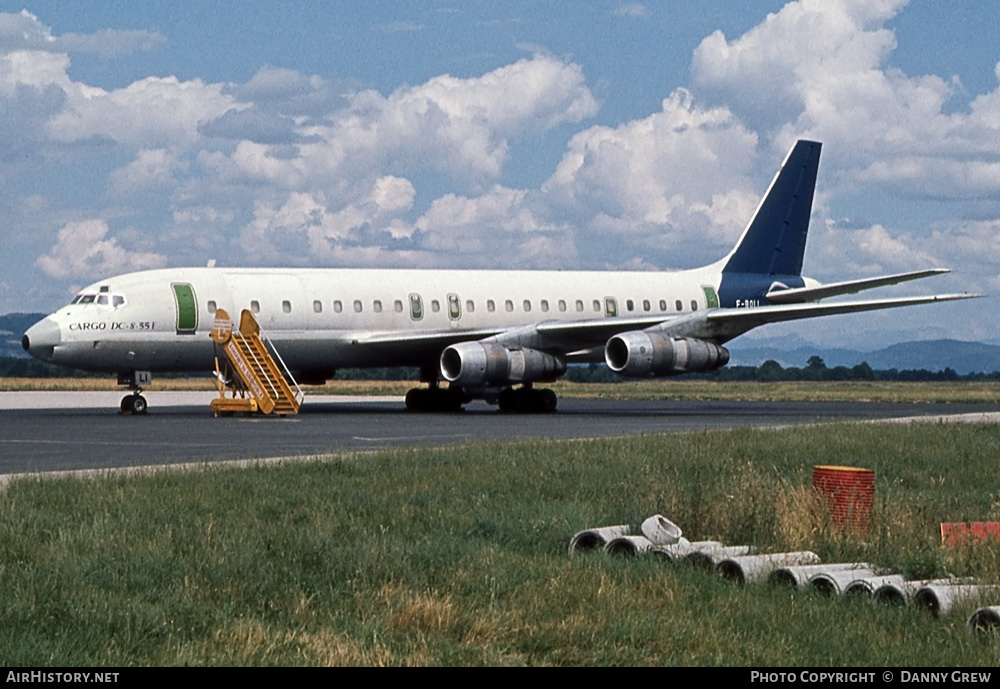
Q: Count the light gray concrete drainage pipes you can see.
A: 12